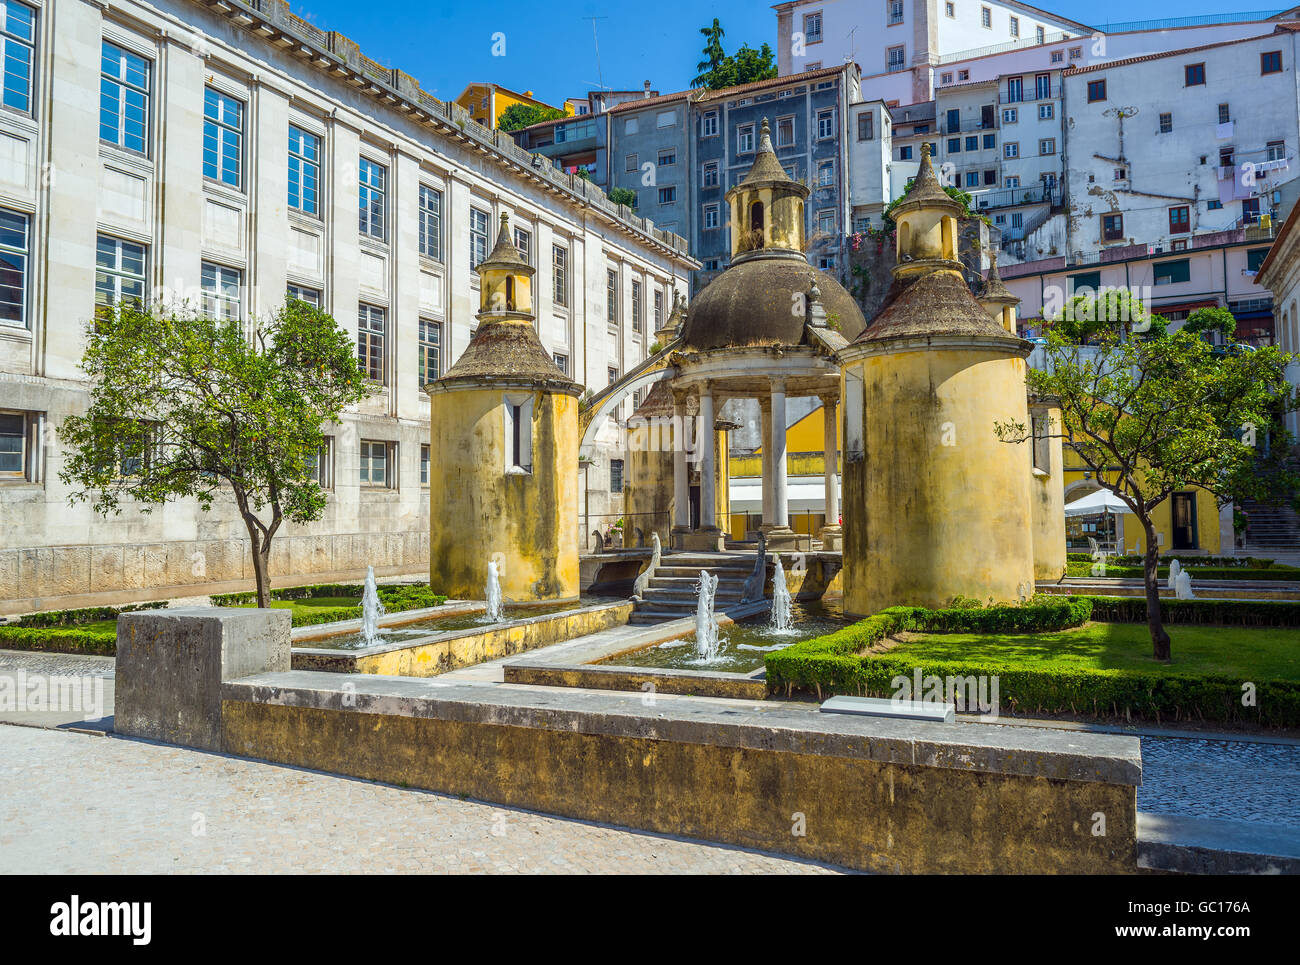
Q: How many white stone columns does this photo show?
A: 5